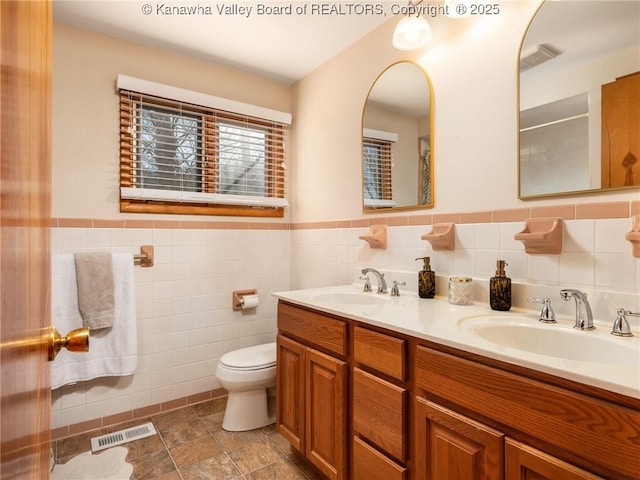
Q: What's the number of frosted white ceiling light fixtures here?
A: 2